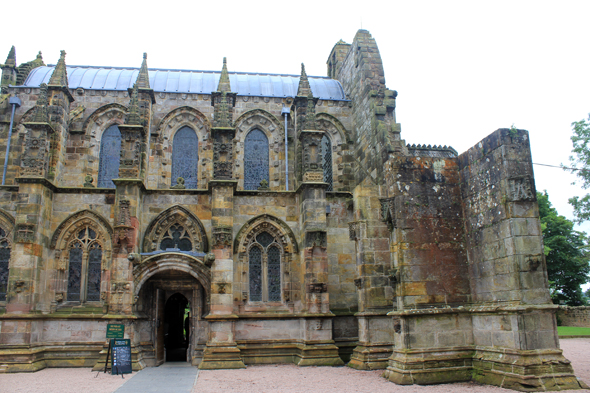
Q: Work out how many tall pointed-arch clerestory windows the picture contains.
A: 4